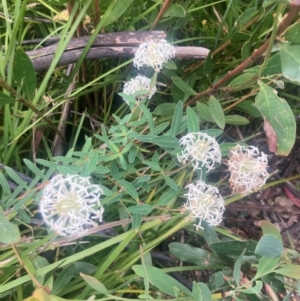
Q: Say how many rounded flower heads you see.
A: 6